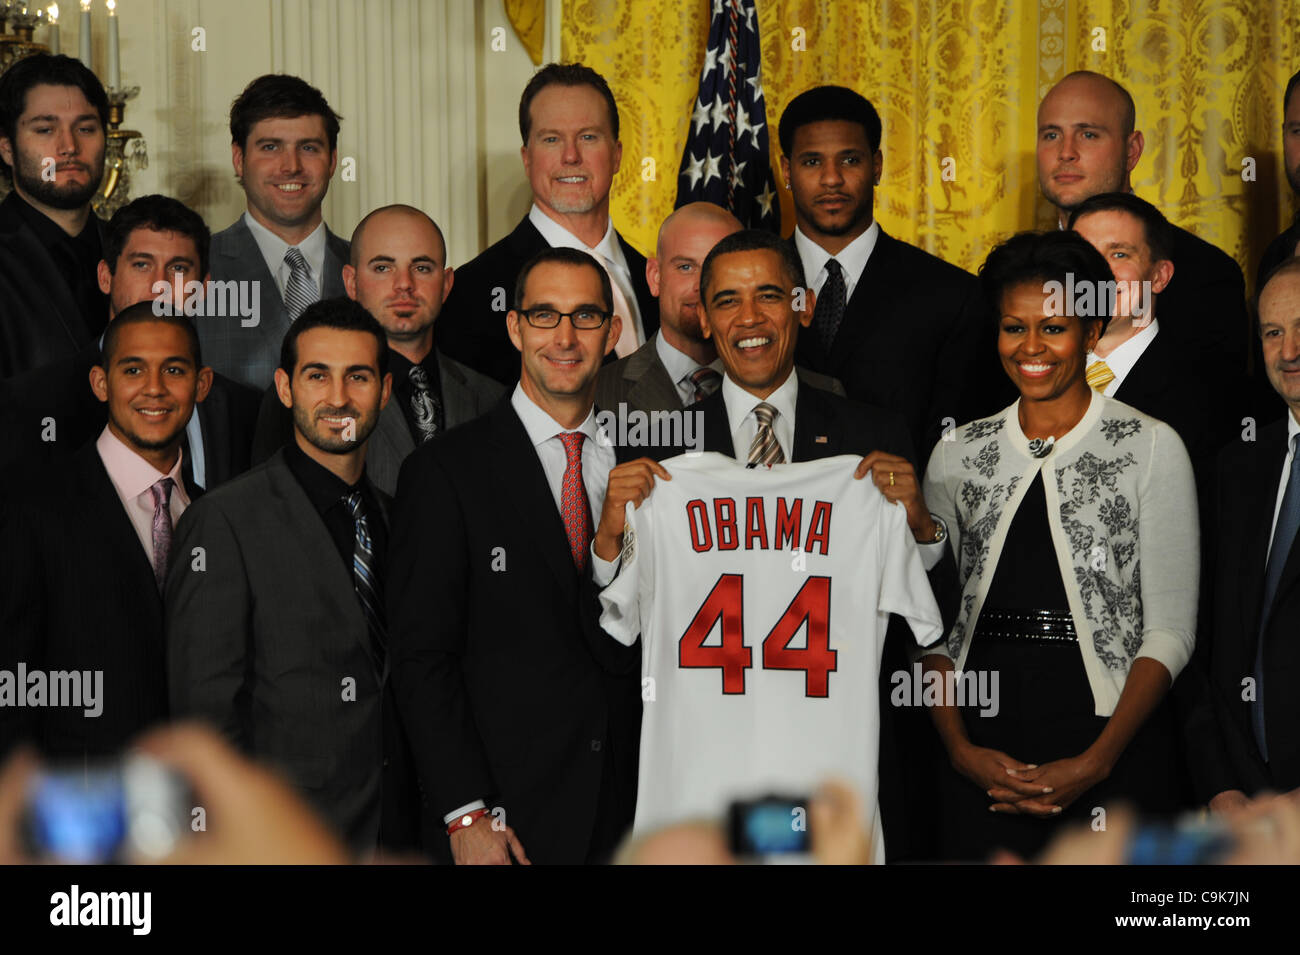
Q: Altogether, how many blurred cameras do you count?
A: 3